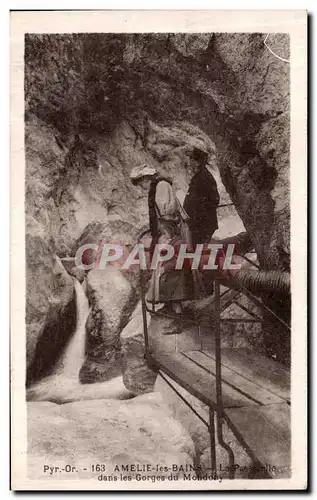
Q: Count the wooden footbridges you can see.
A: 1